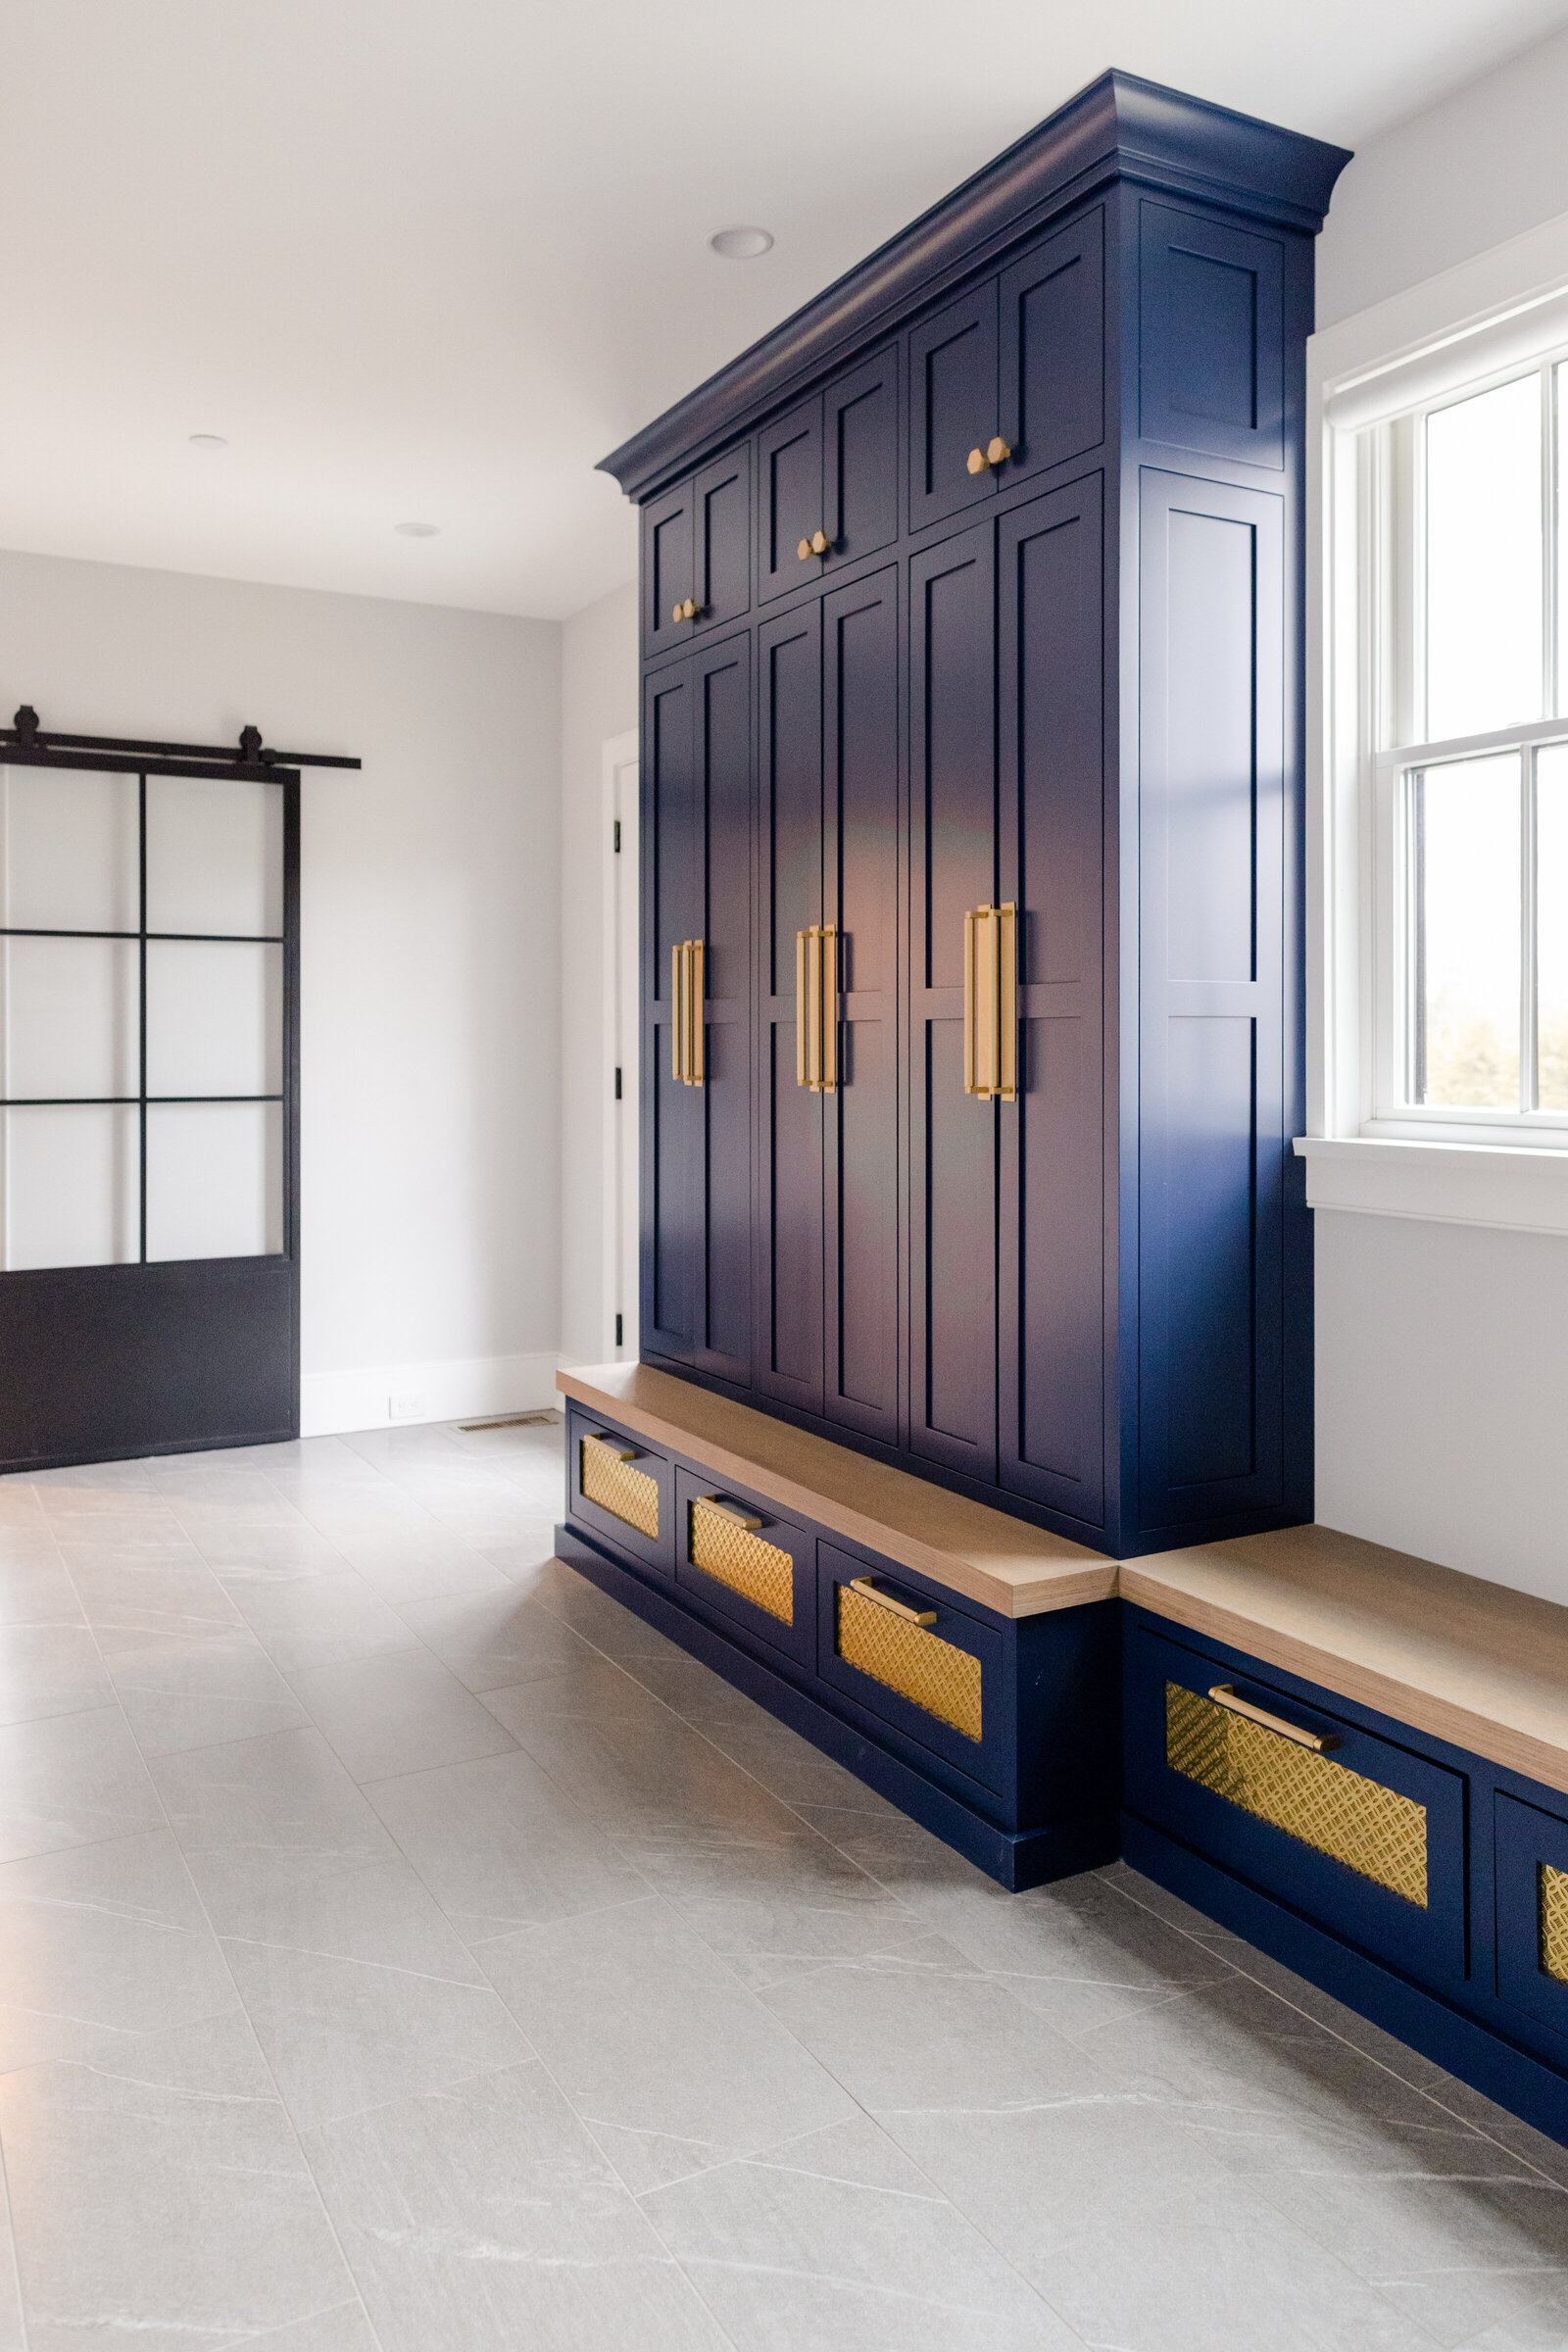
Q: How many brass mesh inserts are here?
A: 5